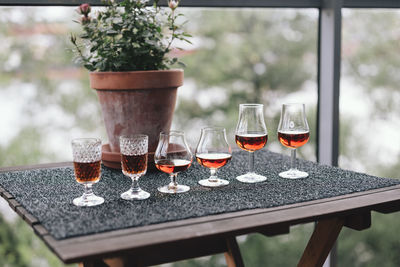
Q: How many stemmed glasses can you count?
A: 6